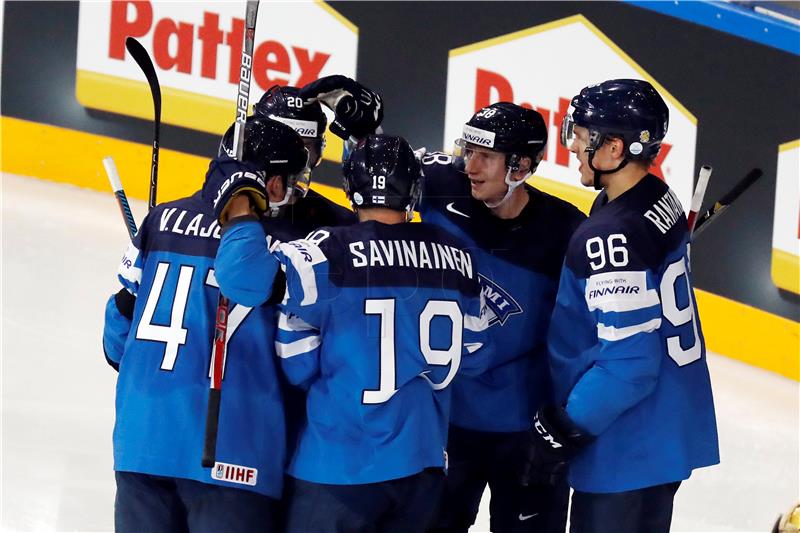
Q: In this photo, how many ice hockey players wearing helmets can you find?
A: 5